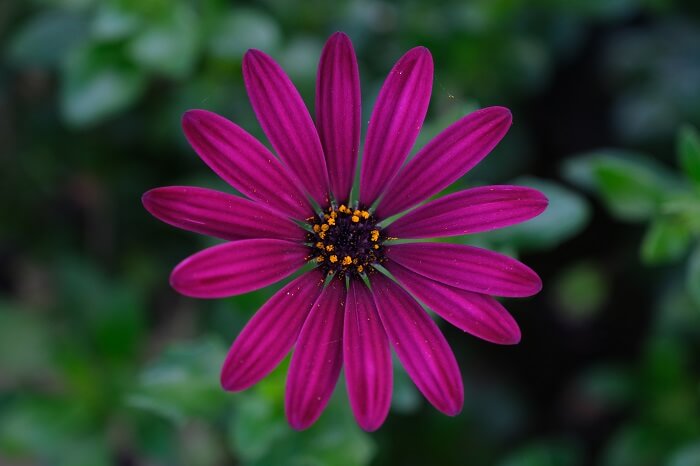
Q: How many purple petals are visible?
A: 14